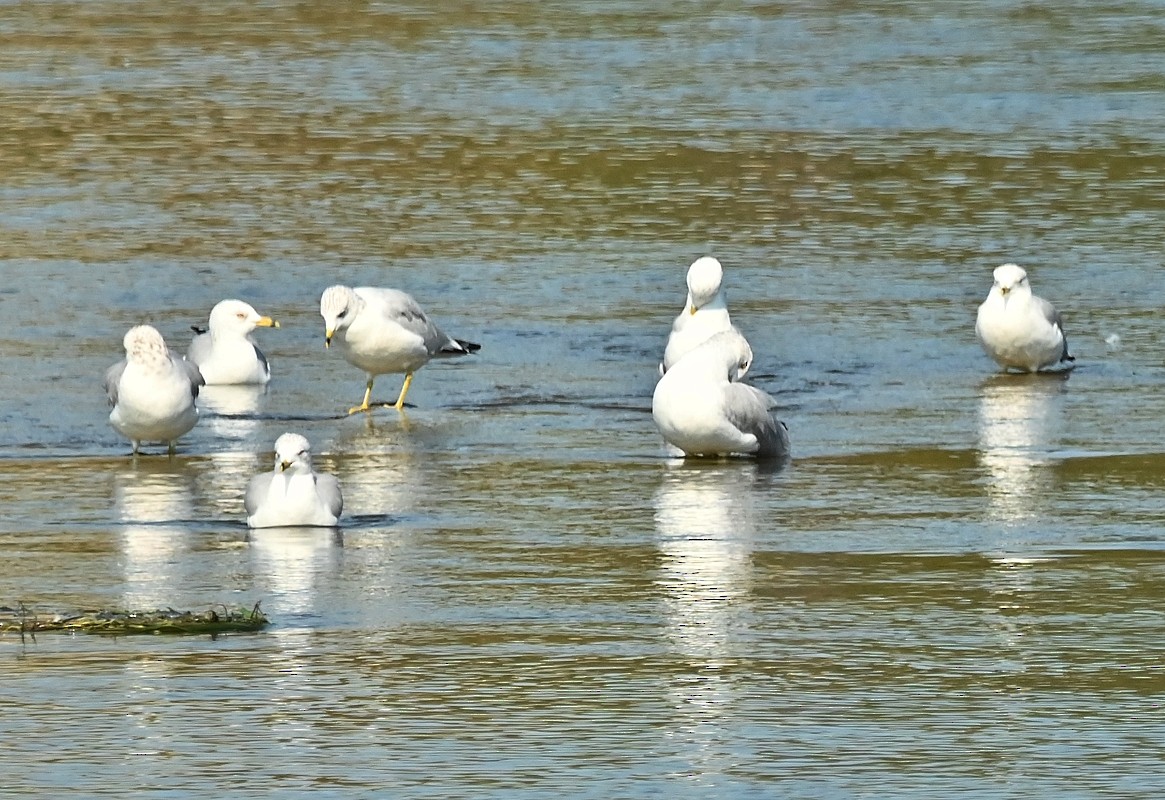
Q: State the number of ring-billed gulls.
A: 7